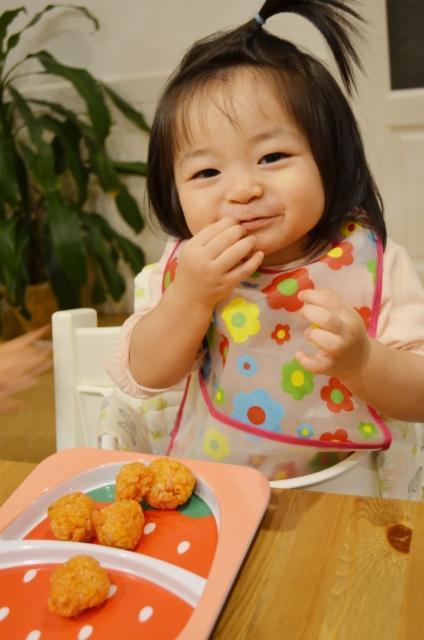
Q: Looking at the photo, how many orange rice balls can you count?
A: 5